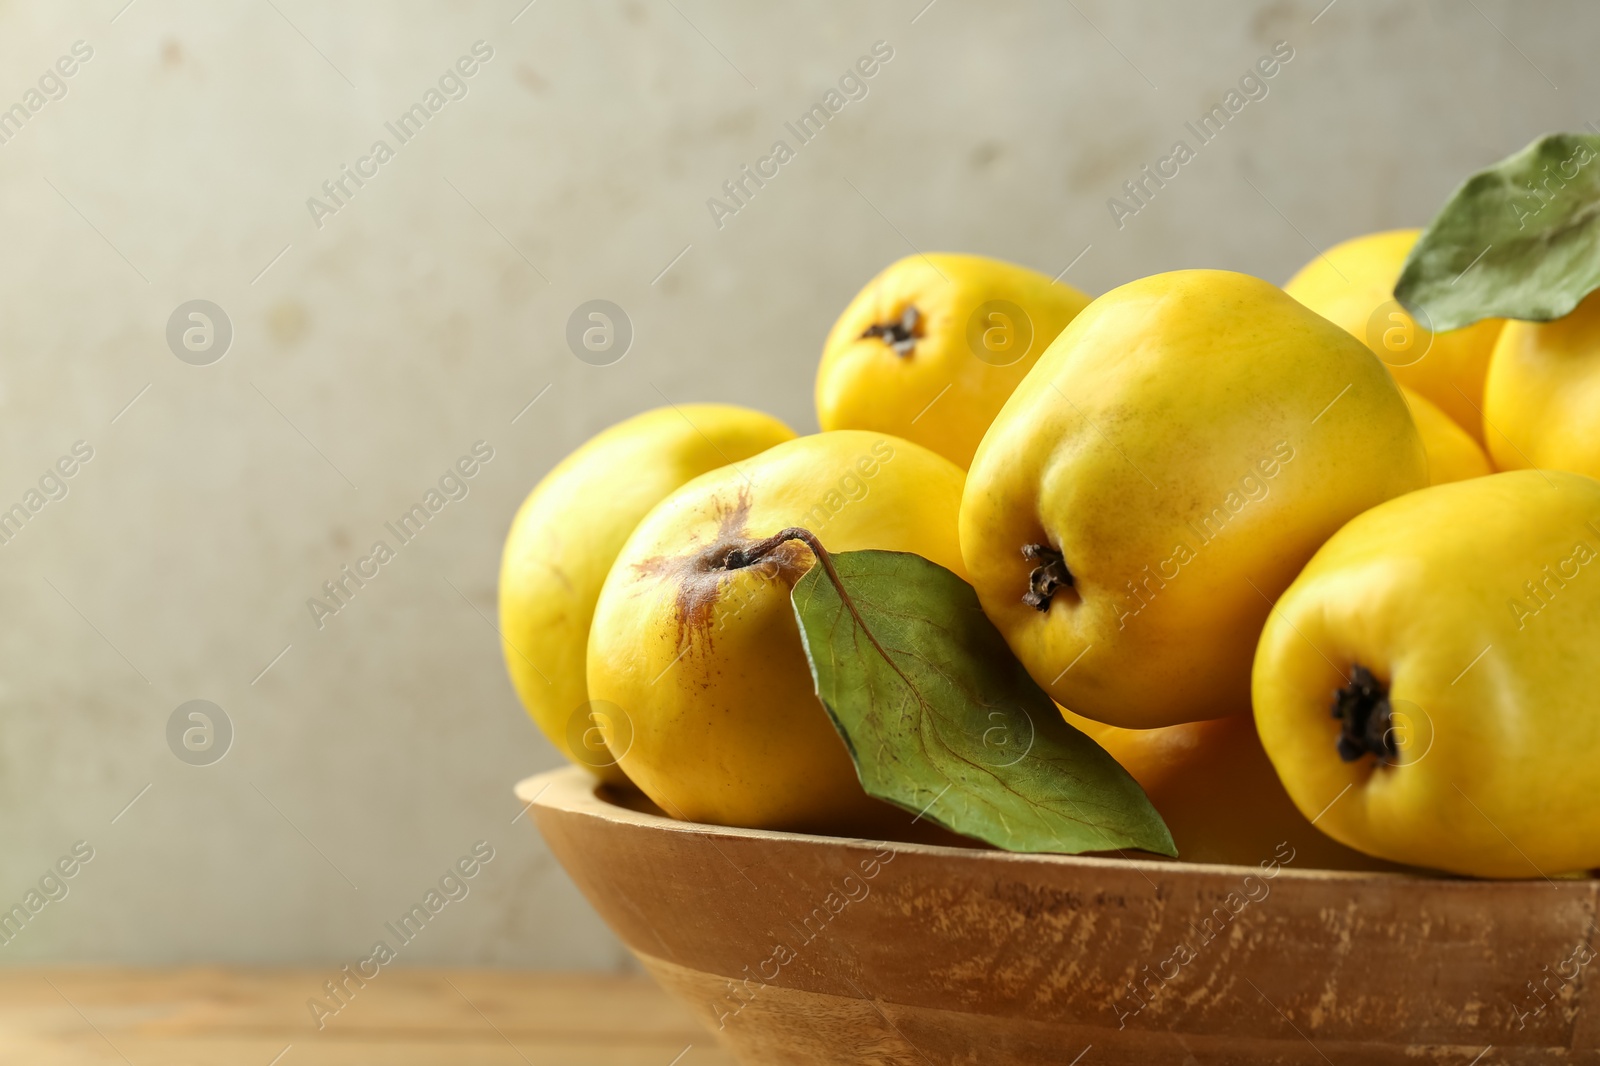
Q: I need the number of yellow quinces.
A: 9